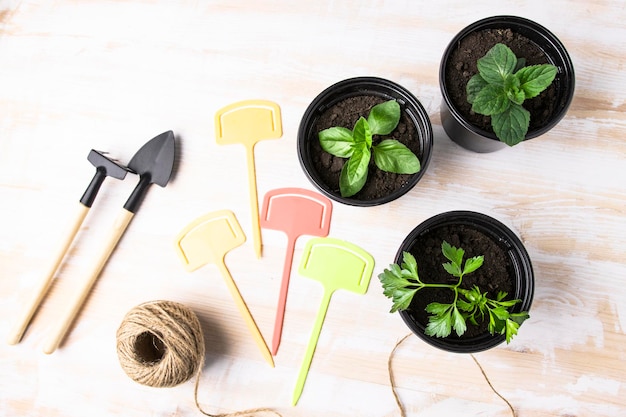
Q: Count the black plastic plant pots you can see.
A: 3